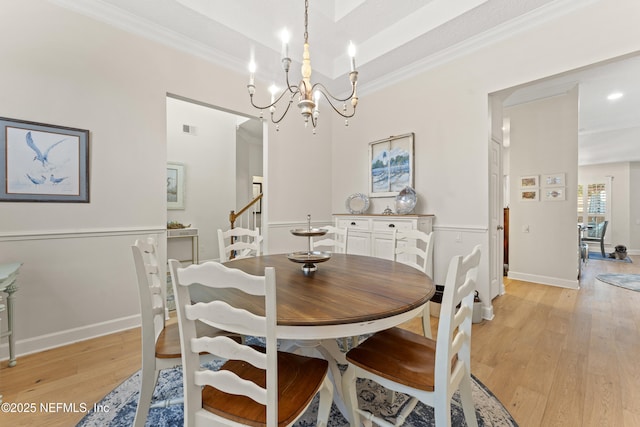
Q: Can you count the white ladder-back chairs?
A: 6